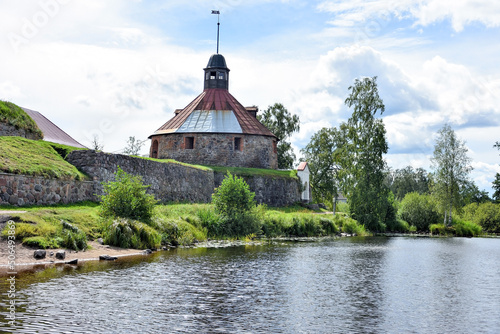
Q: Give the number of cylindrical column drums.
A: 0